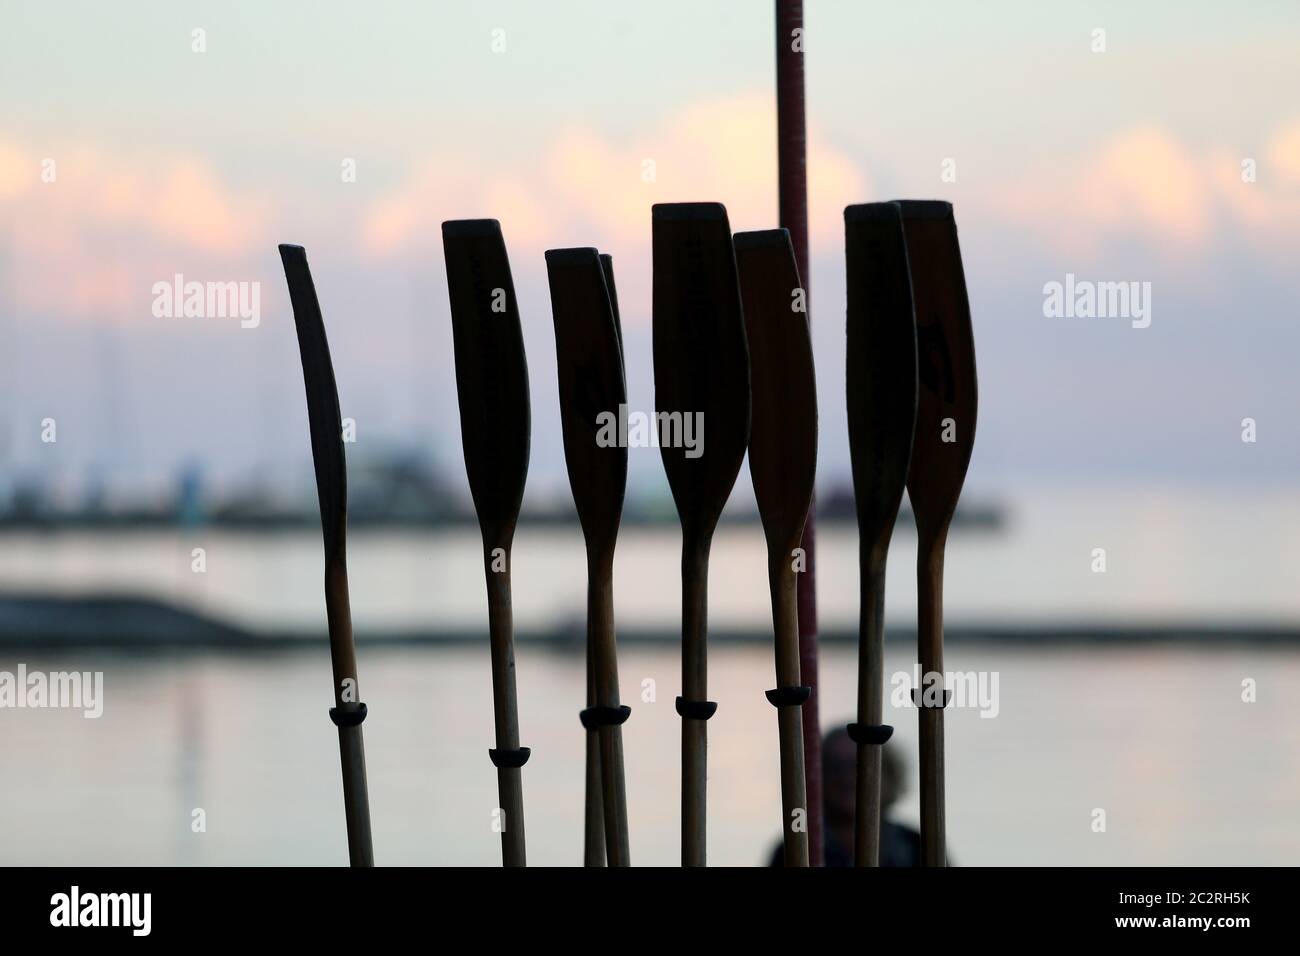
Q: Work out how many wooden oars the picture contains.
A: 8